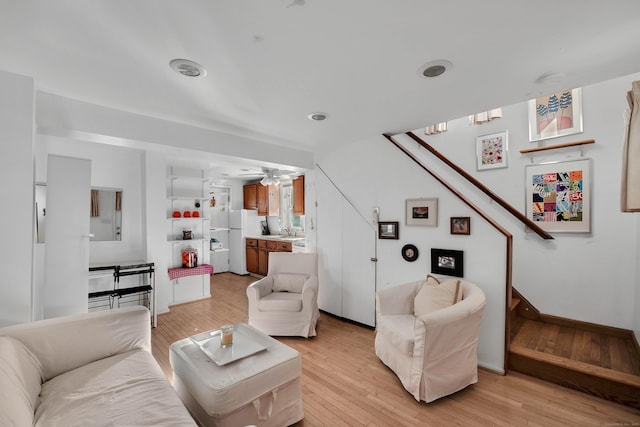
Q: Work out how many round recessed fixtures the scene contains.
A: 3